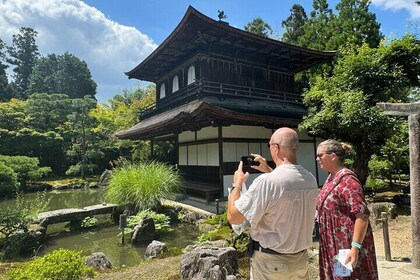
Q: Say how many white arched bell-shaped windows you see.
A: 3